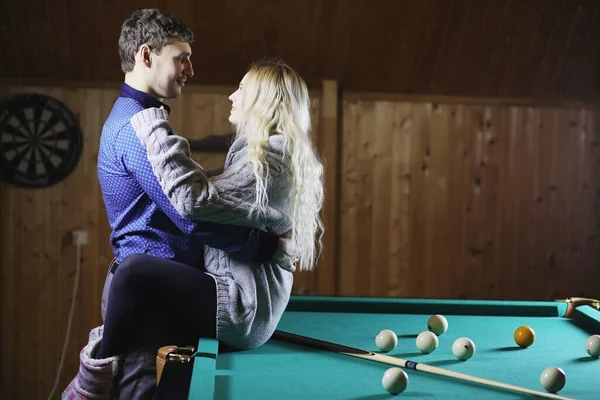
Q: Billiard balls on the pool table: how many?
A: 8